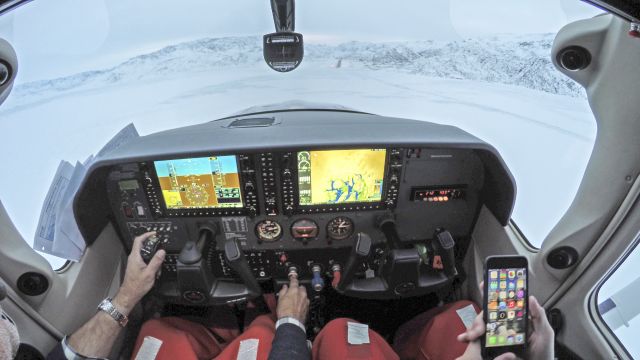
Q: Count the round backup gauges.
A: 3